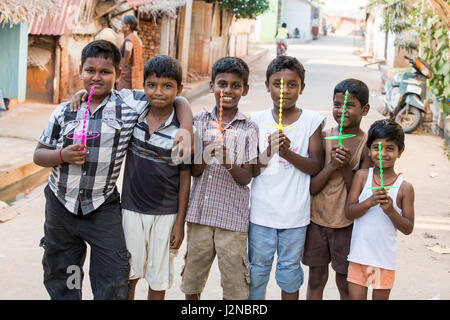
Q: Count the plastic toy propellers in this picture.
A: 5